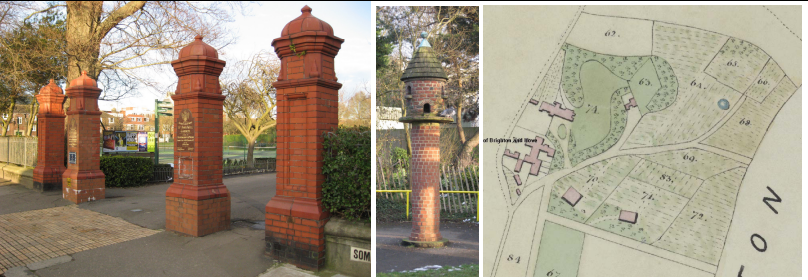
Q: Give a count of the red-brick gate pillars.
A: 4